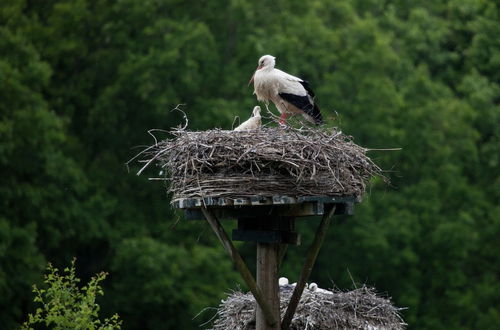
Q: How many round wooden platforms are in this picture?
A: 1